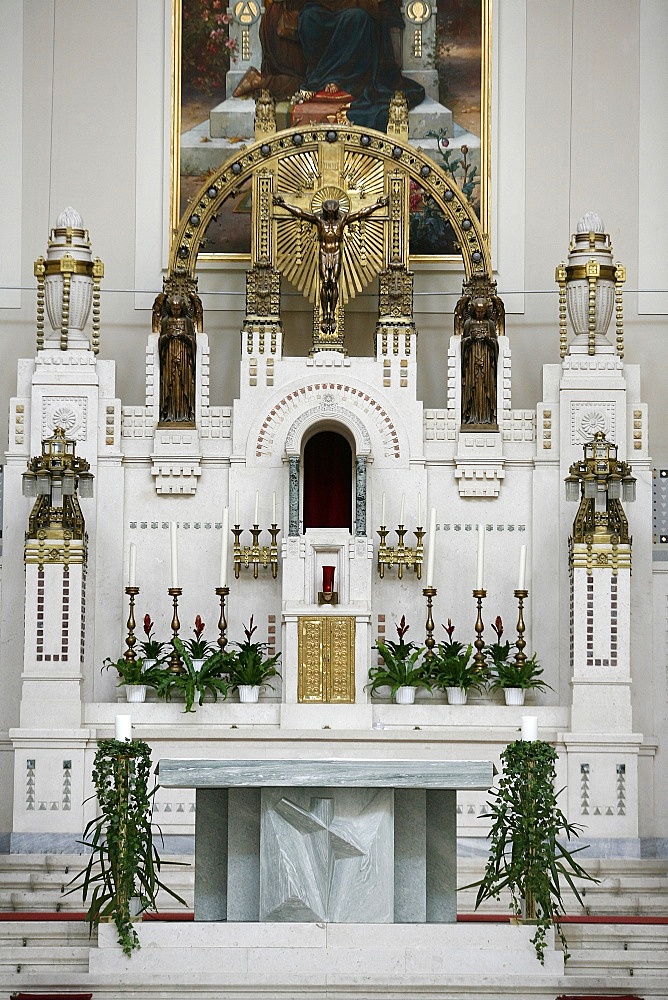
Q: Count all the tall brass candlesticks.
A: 6